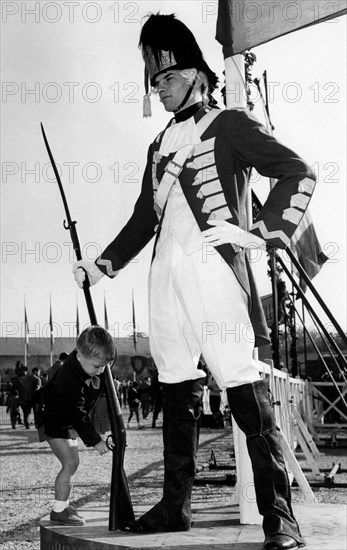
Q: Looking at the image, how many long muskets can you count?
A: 1